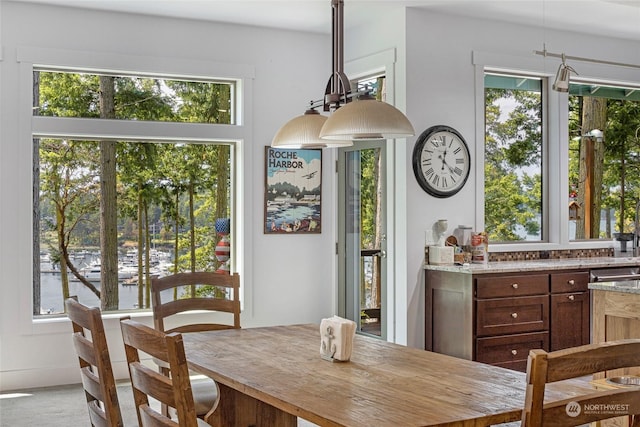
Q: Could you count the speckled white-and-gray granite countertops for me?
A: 2